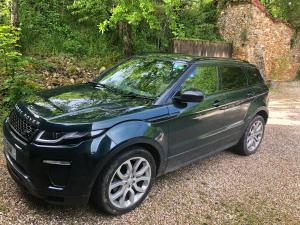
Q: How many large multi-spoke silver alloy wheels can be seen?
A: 2